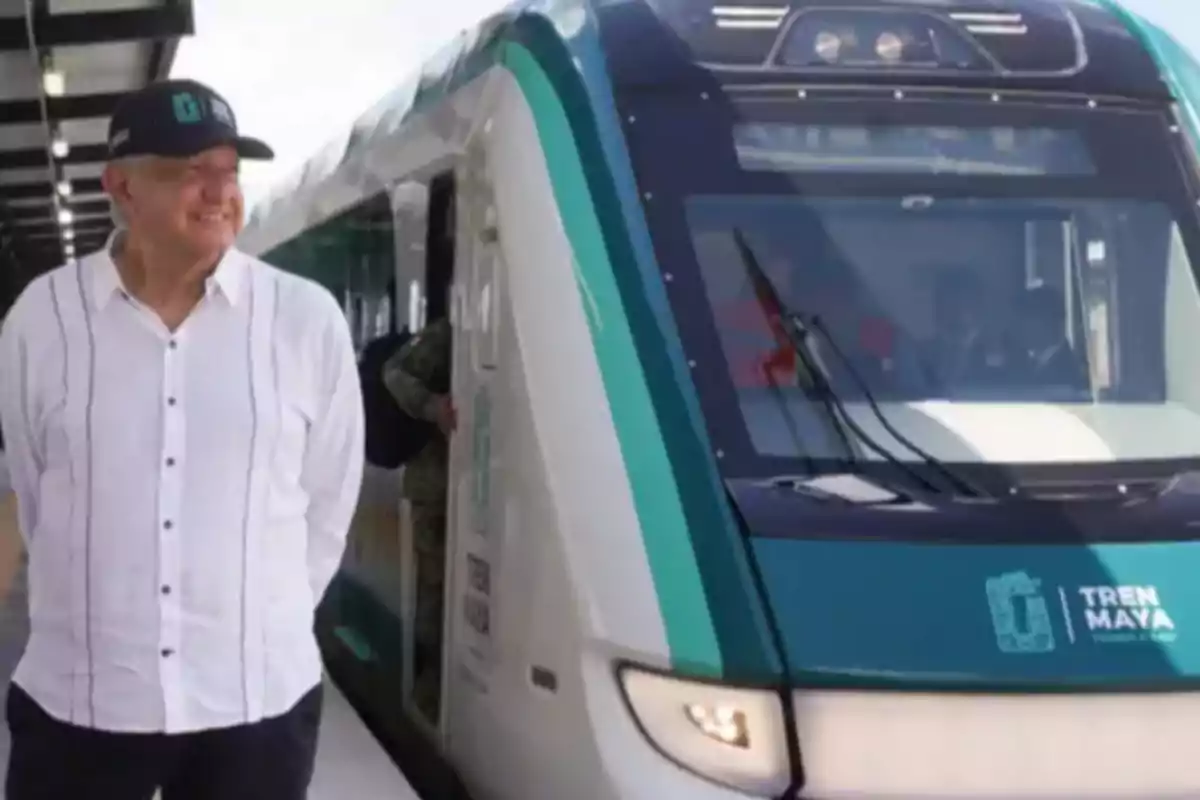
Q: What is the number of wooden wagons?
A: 0